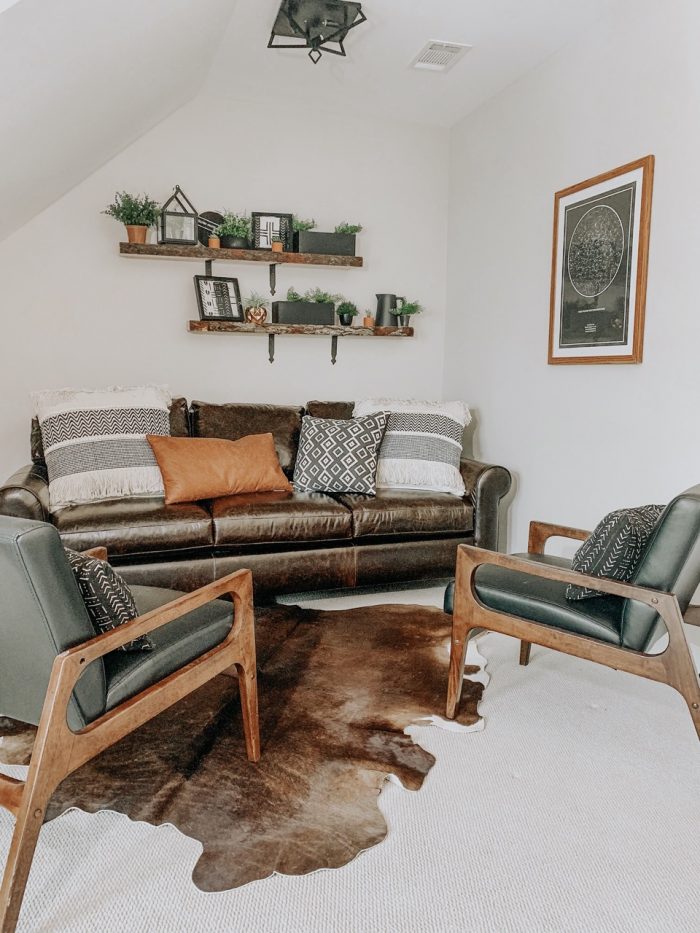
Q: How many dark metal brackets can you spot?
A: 4